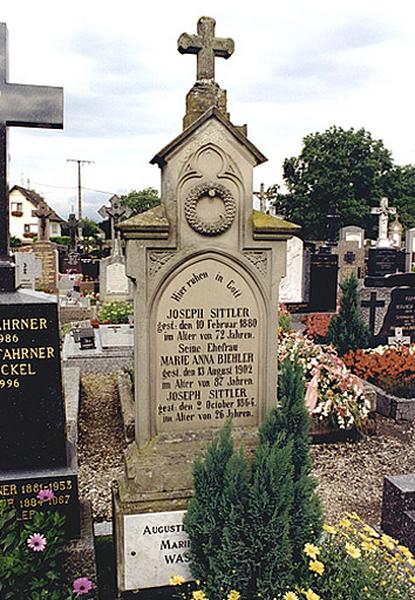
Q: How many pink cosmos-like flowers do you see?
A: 3